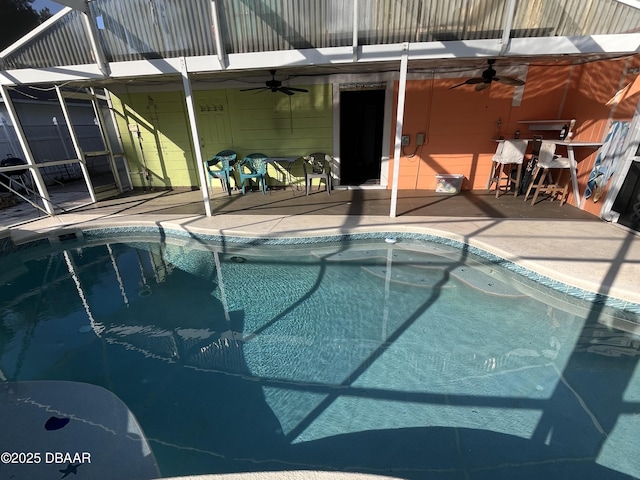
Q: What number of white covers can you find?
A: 2